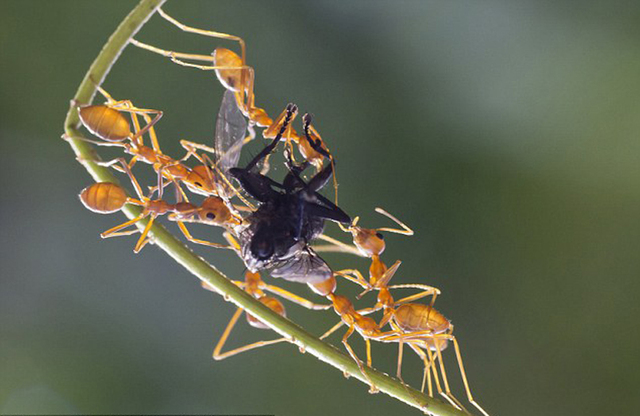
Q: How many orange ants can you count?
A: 6